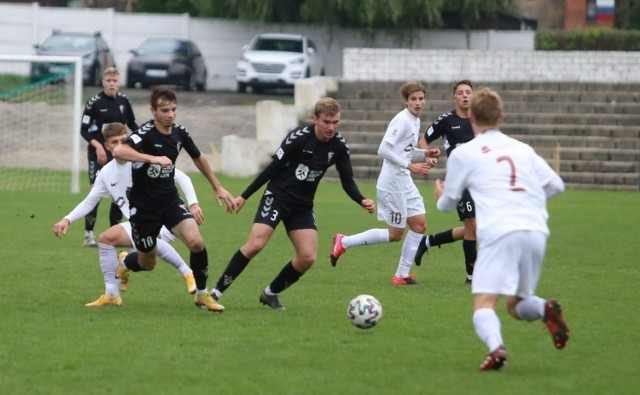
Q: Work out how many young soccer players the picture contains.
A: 7